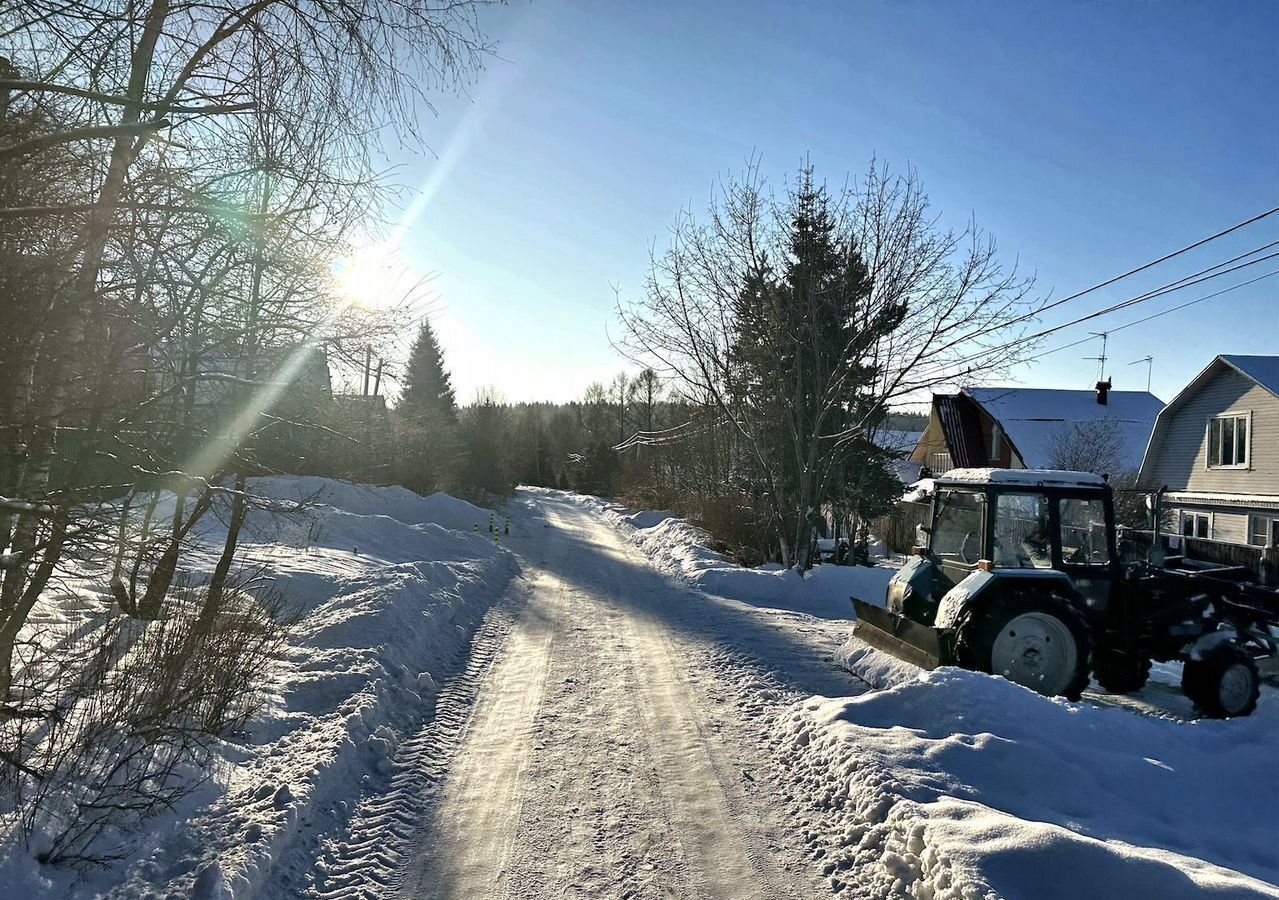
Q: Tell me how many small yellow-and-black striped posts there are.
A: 4